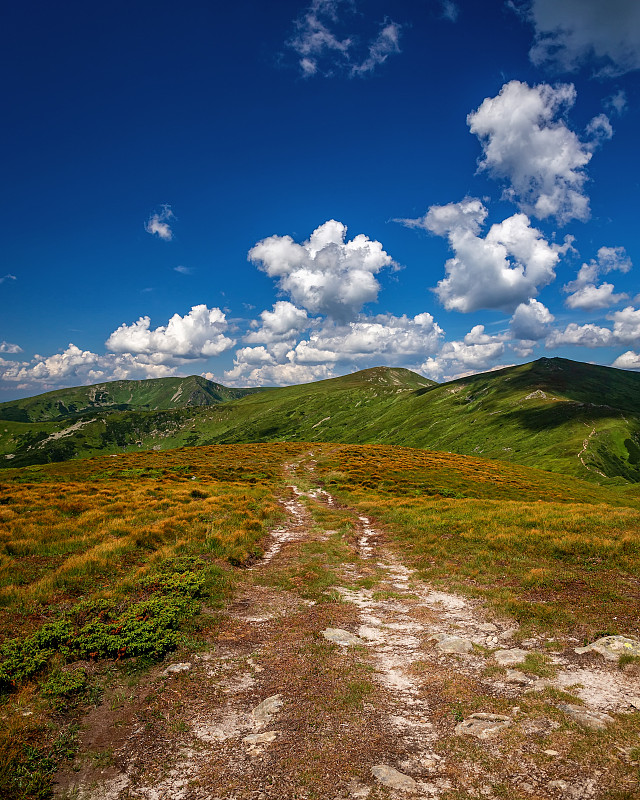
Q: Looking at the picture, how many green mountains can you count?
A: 3